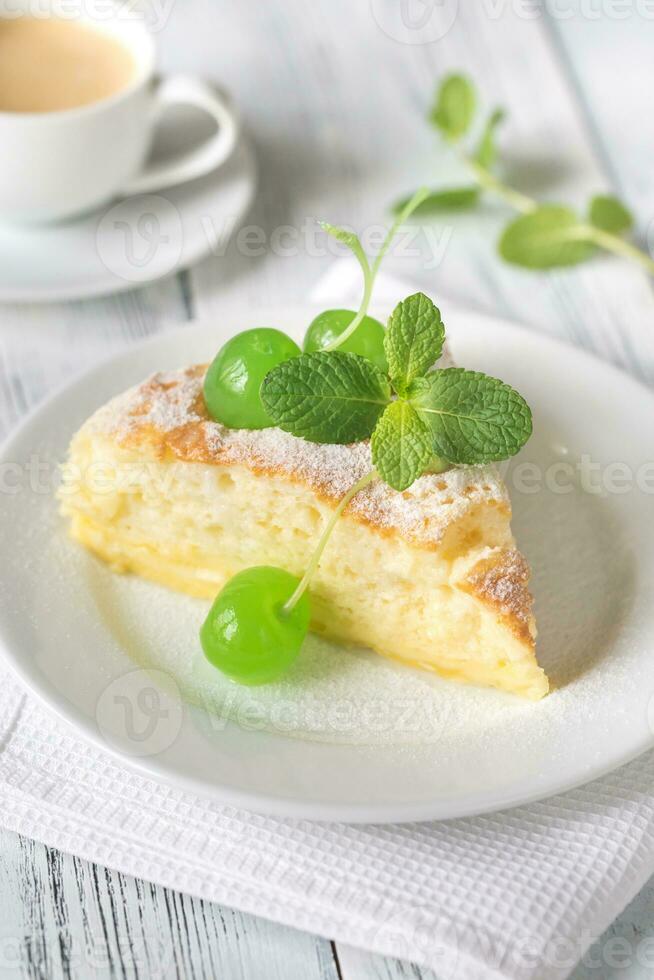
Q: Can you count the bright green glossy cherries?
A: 3